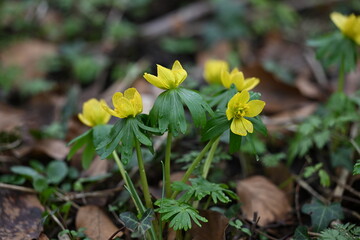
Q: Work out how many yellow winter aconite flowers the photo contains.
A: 7